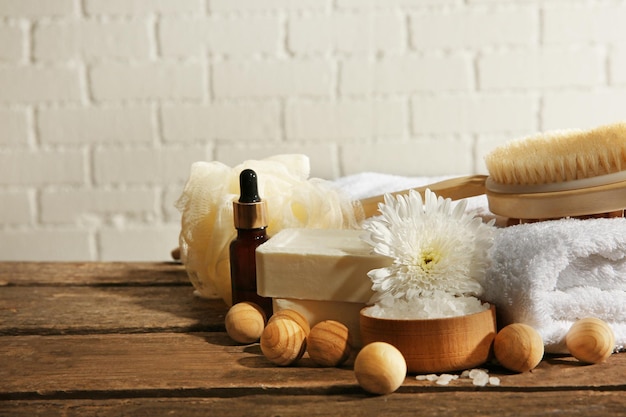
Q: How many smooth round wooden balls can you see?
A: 7